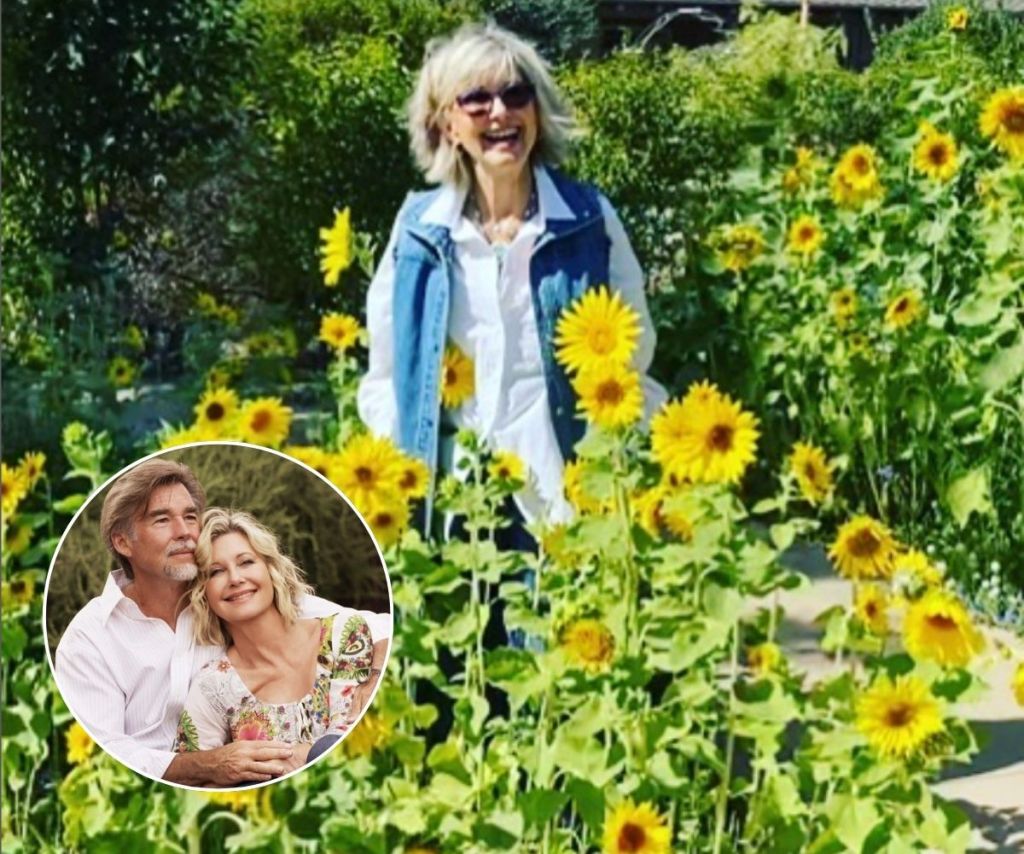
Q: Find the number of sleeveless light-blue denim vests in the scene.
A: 1